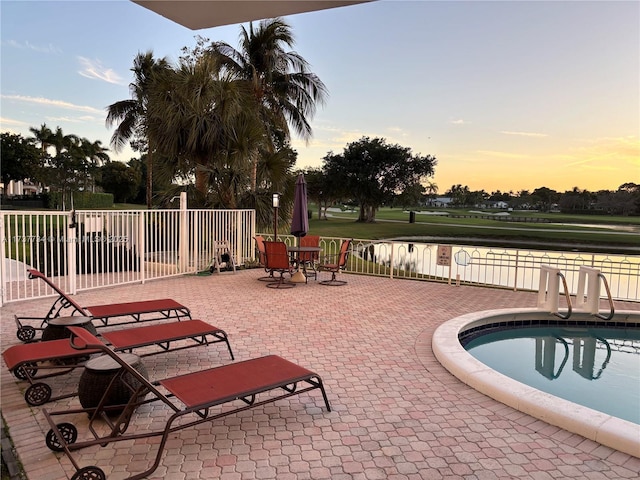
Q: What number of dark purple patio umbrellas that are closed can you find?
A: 1